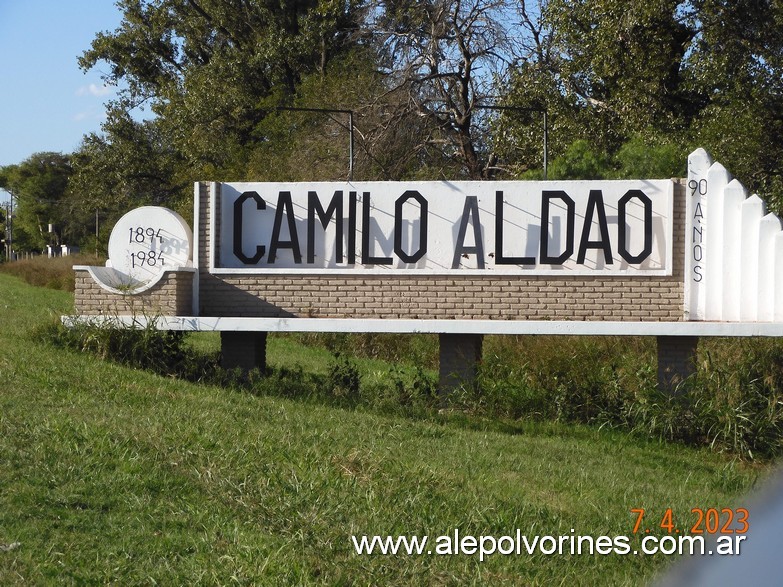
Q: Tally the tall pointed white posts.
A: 6